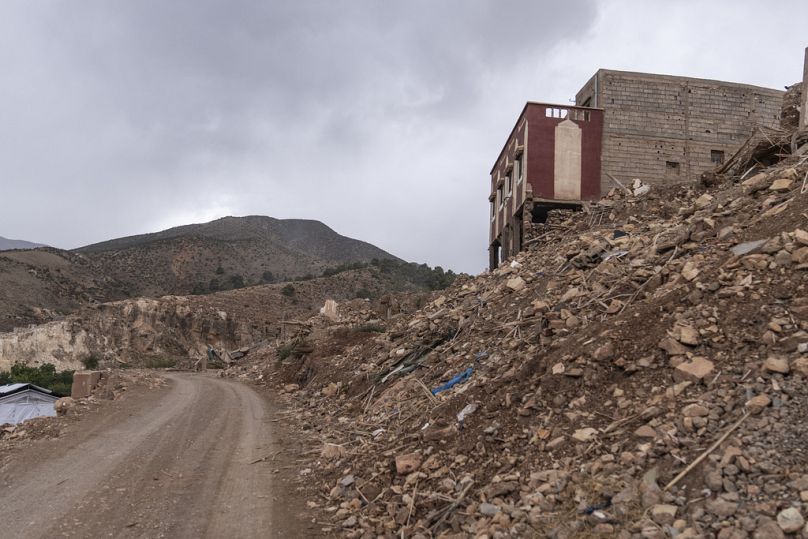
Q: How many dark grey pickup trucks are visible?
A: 0